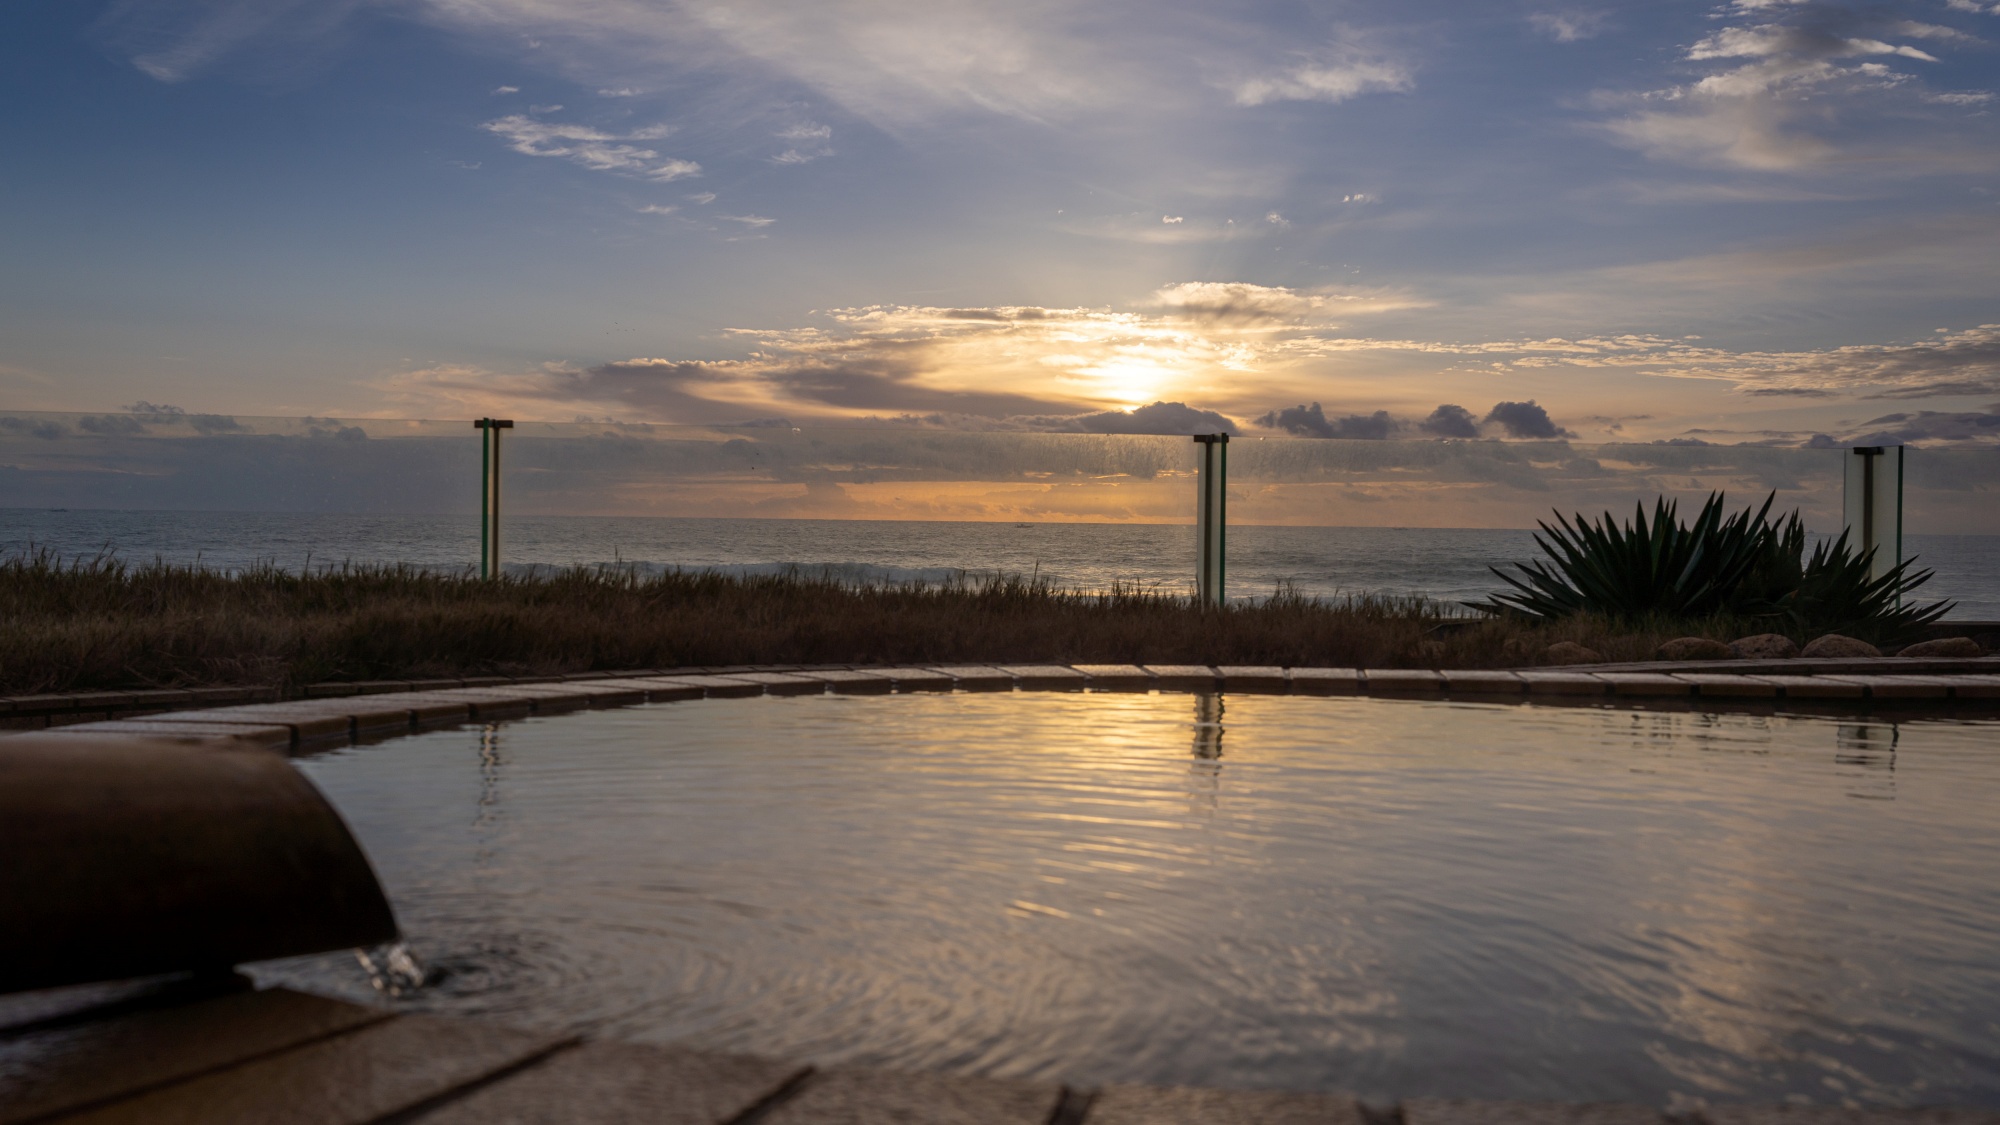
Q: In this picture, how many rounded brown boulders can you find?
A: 5